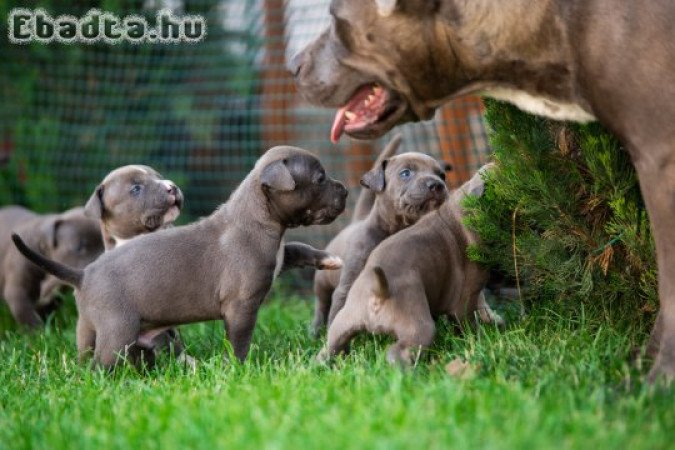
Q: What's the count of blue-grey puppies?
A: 5